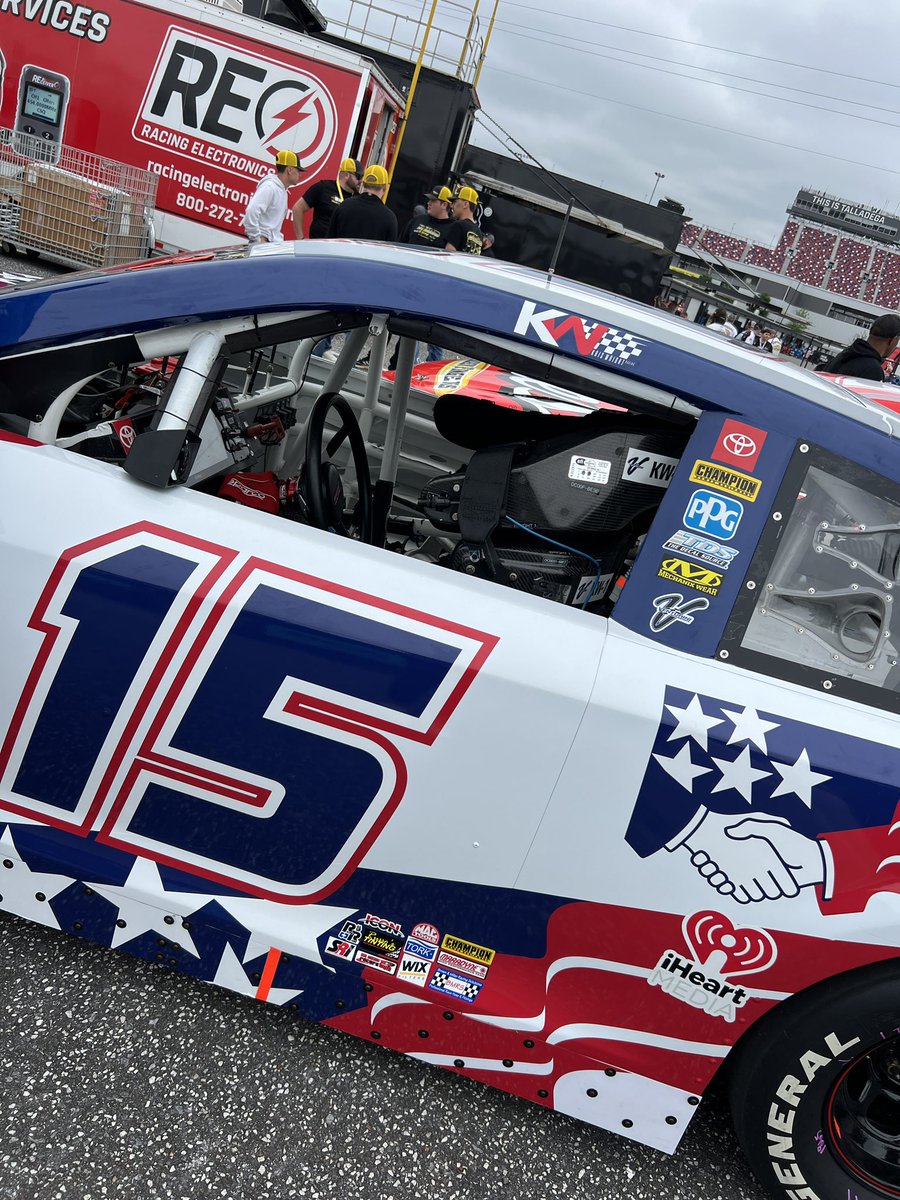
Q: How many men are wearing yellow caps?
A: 5